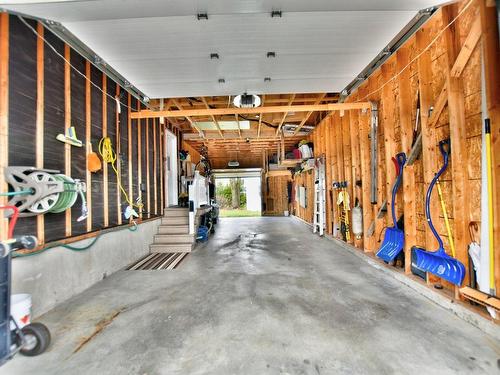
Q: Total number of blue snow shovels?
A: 2